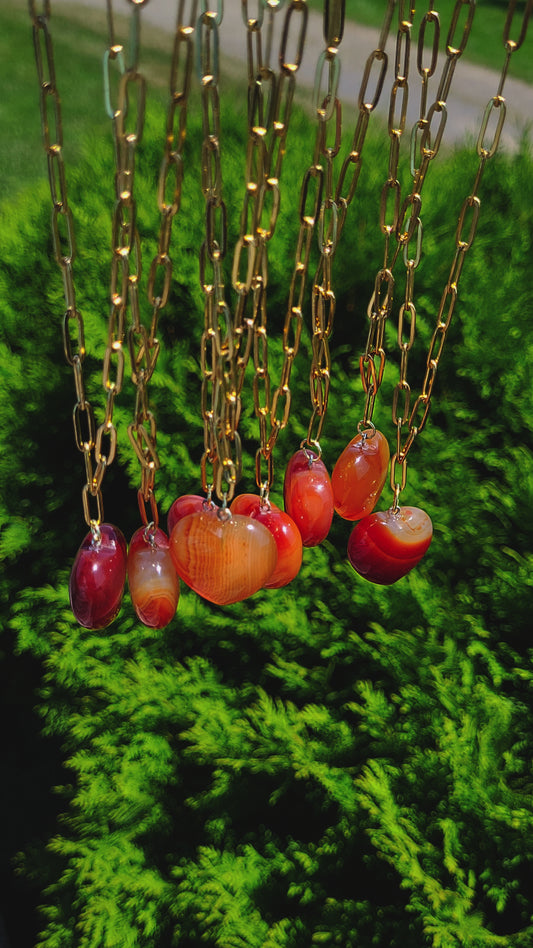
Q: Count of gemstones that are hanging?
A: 8